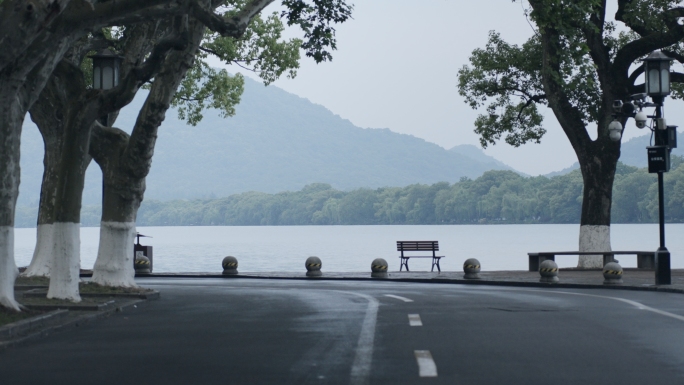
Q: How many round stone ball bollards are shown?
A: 7